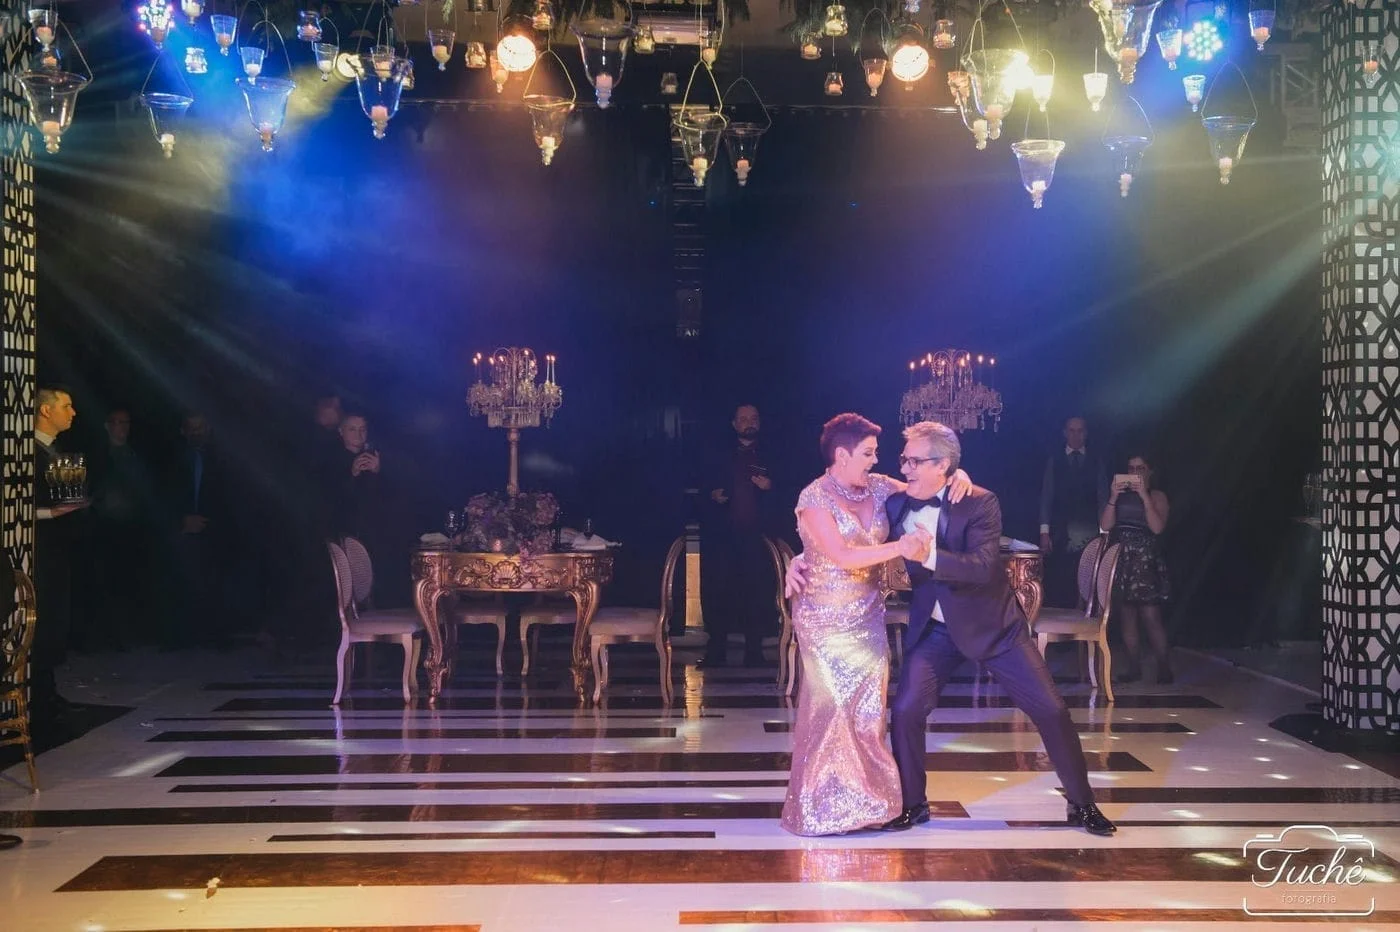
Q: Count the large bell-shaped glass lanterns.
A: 14